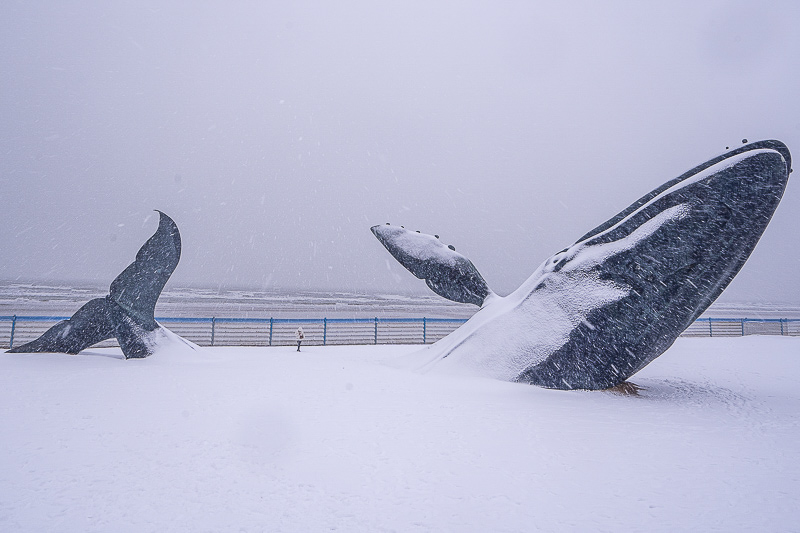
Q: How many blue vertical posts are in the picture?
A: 9